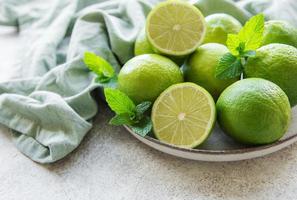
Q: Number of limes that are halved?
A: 2